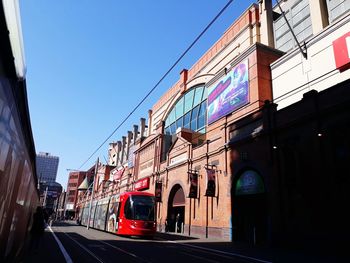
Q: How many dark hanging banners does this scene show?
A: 3